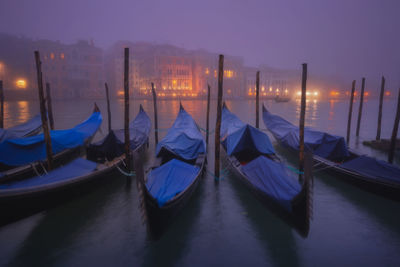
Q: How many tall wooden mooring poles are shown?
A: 14